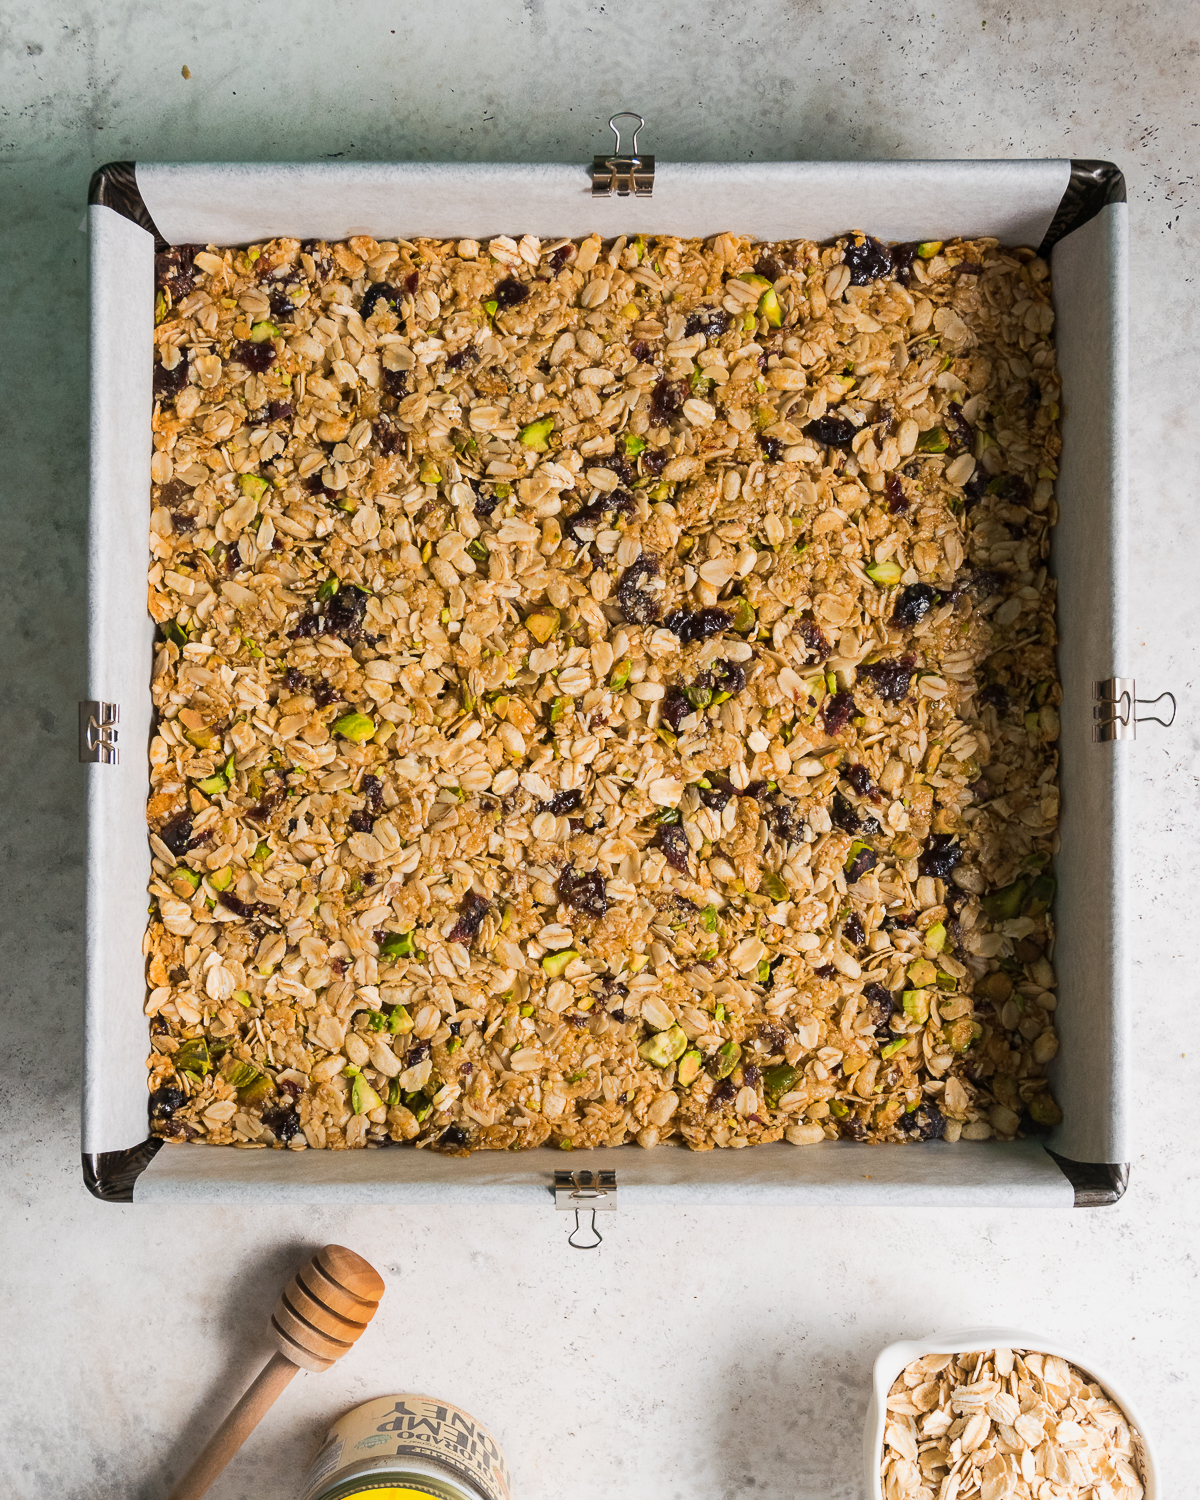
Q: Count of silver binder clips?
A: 4